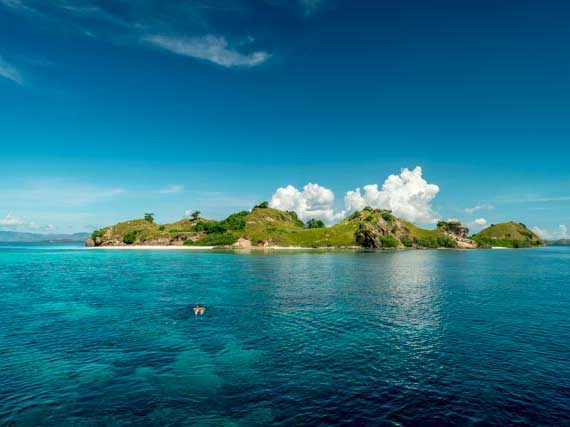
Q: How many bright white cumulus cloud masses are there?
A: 2